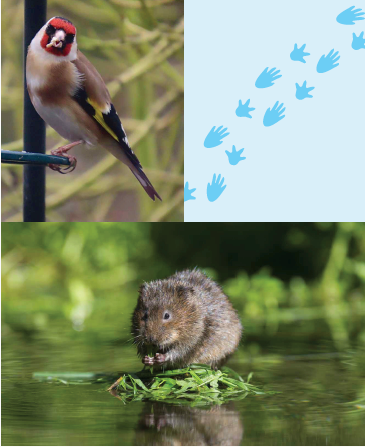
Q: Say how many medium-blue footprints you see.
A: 12